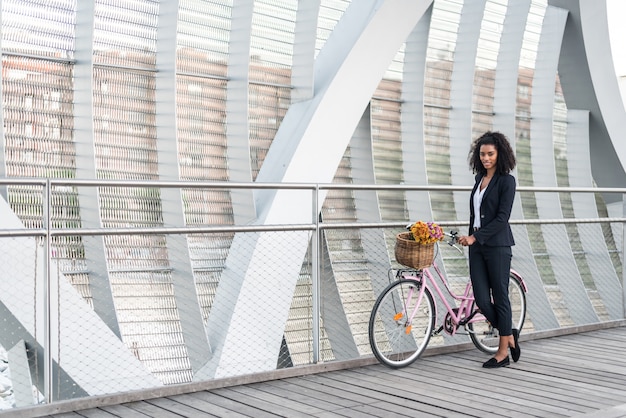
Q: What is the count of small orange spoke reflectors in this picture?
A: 2